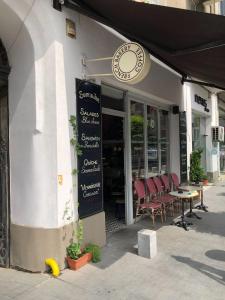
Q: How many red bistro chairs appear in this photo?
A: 5